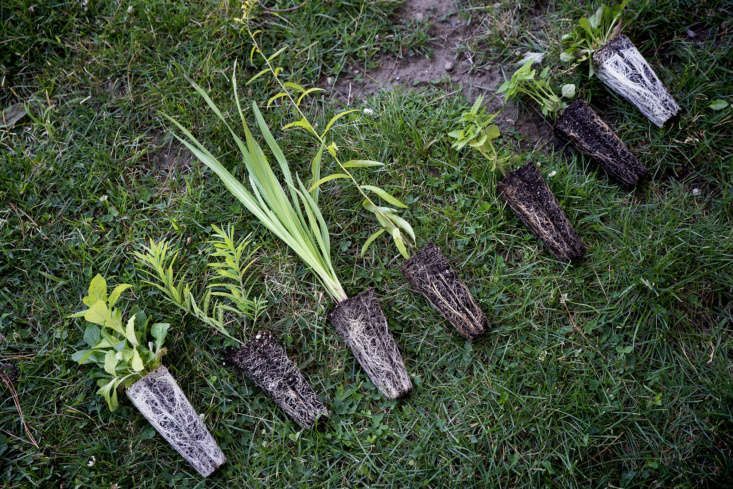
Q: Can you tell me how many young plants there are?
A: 7